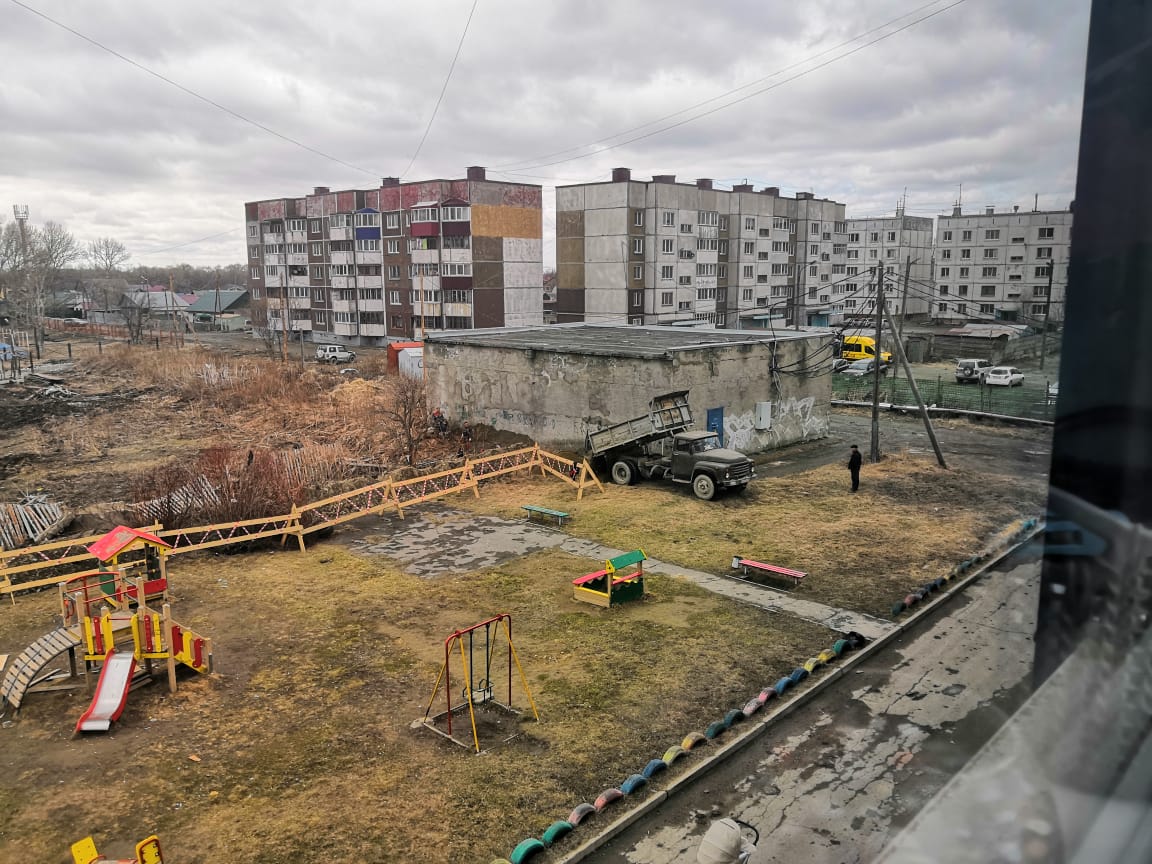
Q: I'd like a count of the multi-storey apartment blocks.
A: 4